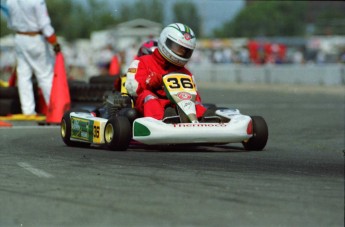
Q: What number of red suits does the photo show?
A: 1